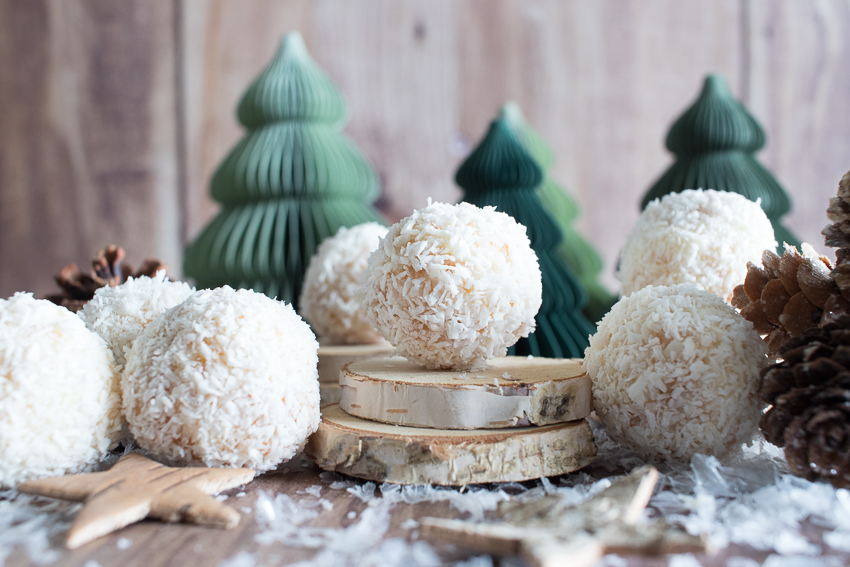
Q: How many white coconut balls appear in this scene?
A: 7